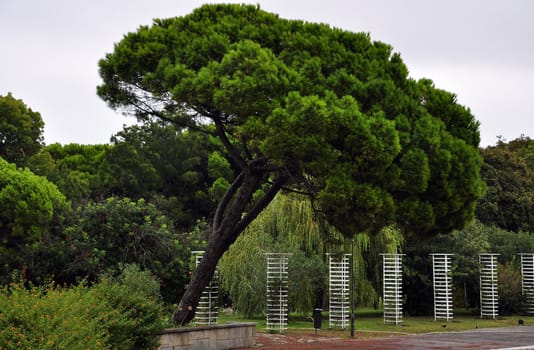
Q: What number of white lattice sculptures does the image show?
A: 7